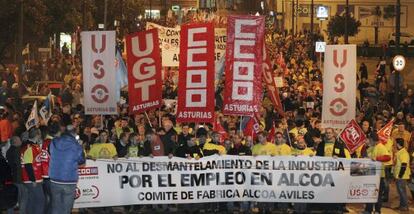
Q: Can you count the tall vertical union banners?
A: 5